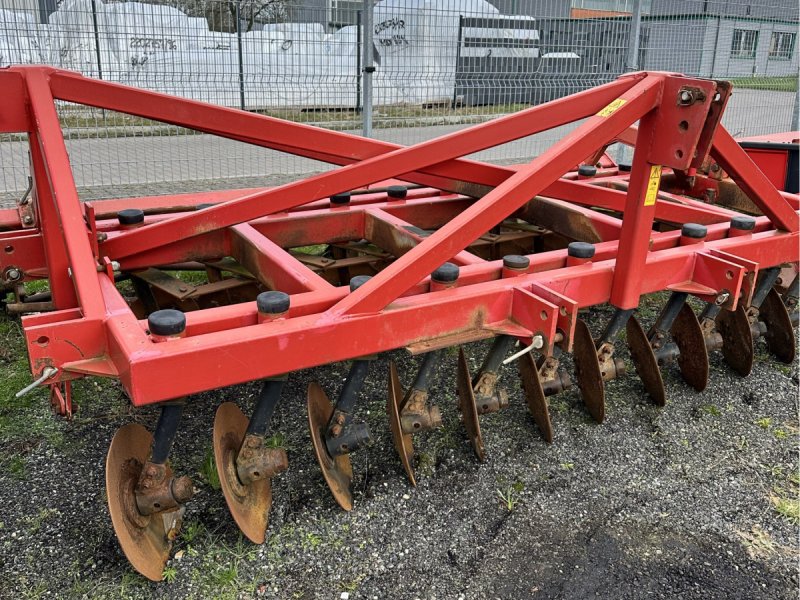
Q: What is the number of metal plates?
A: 11